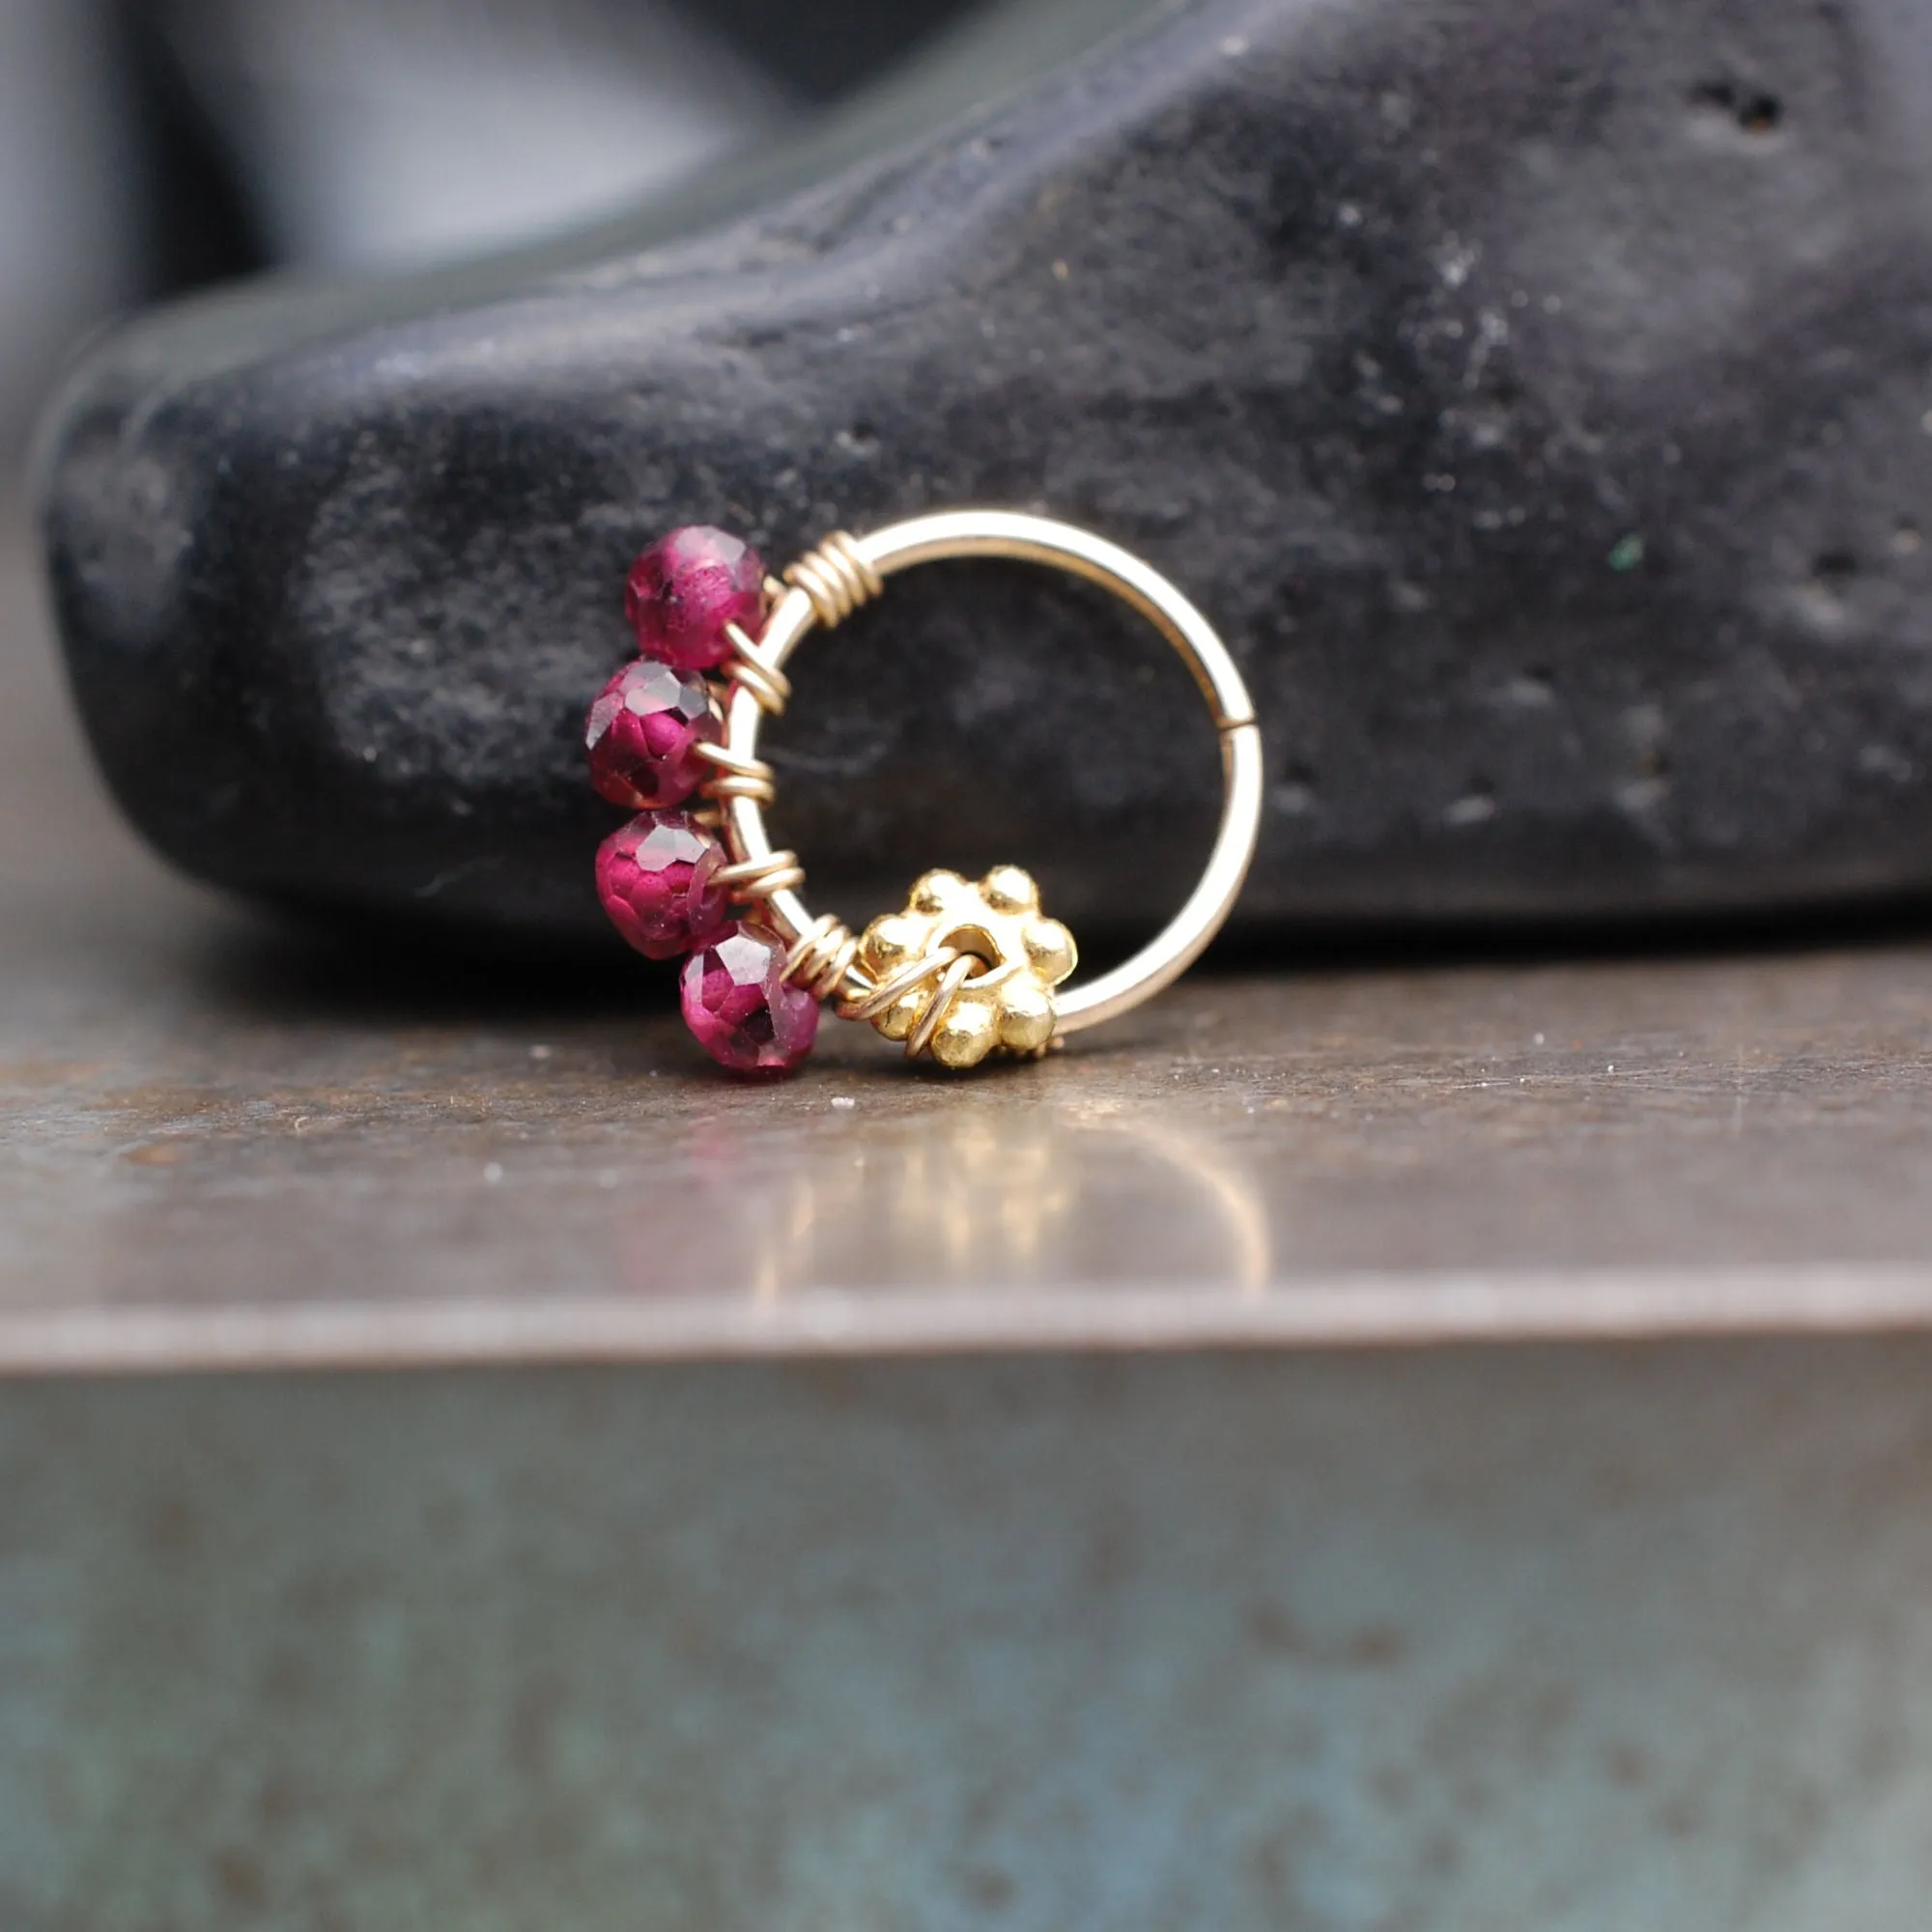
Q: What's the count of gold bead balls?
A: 7